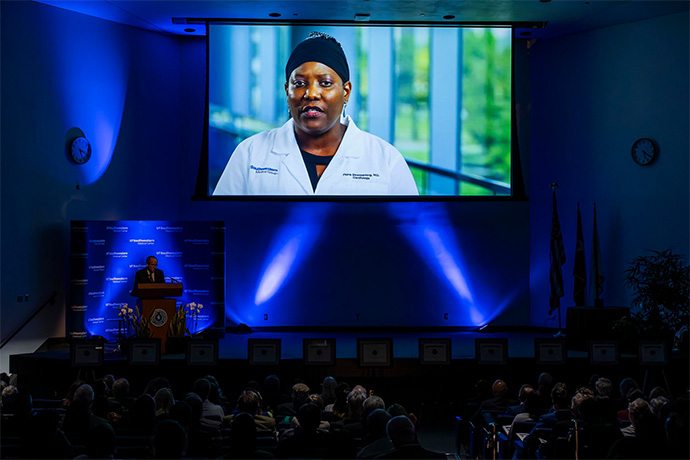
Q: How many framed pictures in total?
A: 11